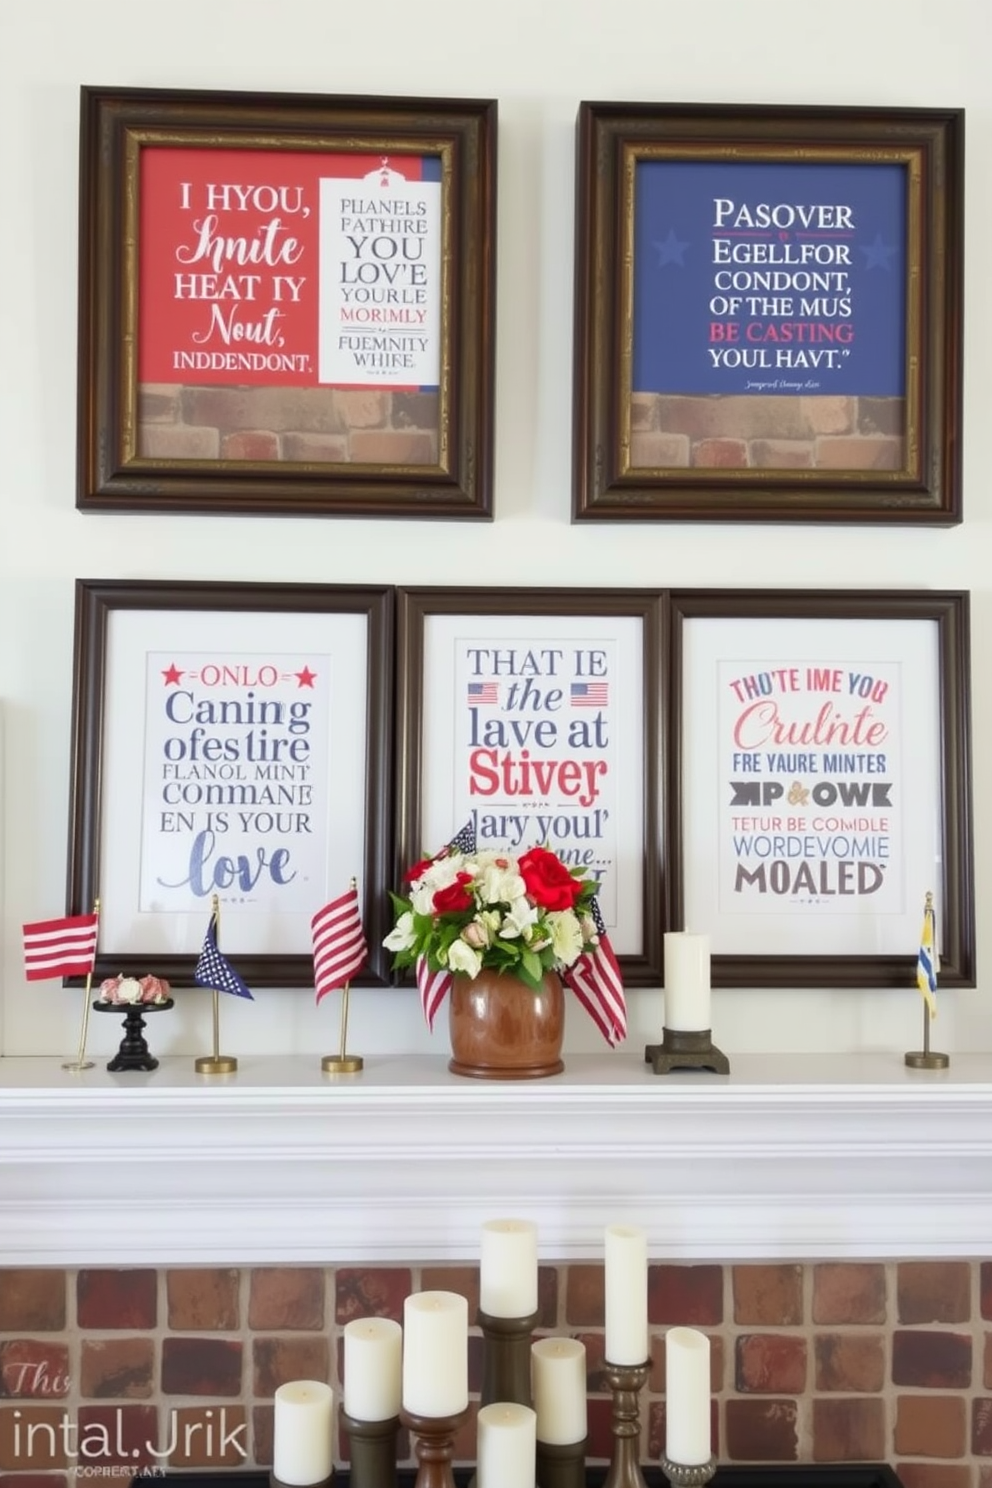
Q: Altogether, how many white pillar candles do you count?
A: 9